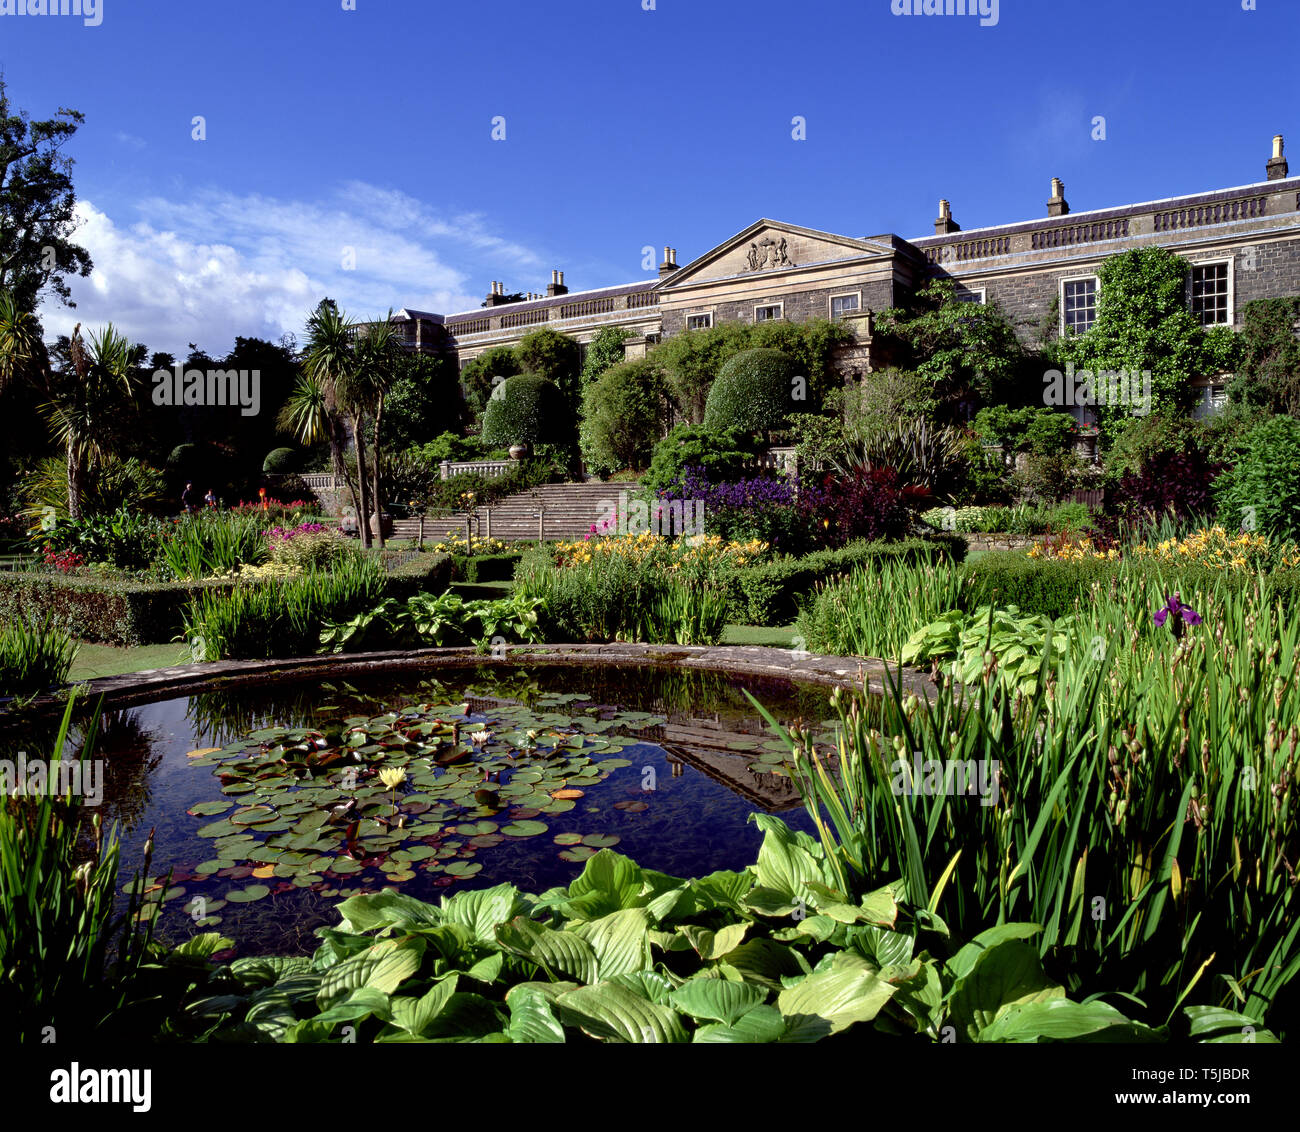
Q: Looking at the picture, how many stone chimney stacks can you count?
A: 6